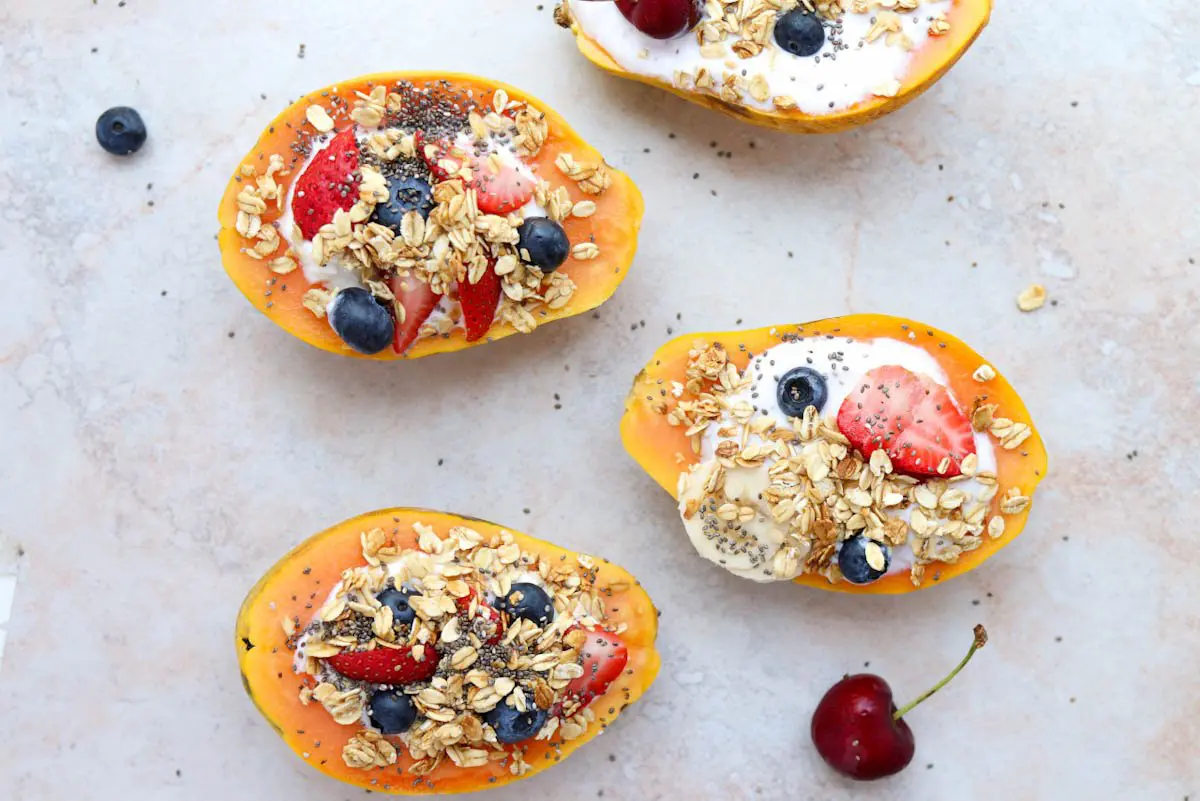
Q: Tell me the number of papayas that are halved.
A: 4